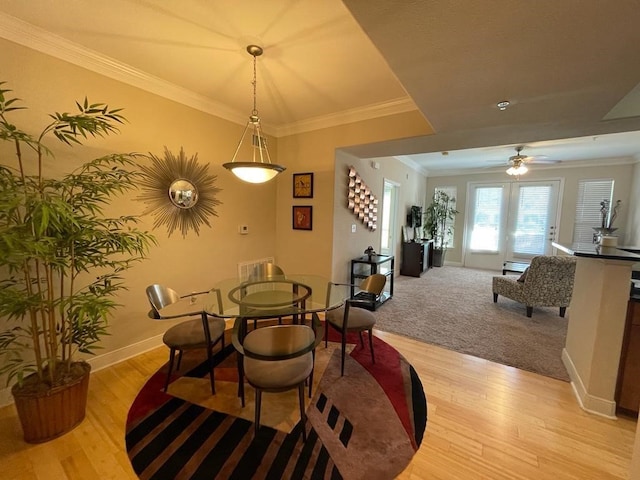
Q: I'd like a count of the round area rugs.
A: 1